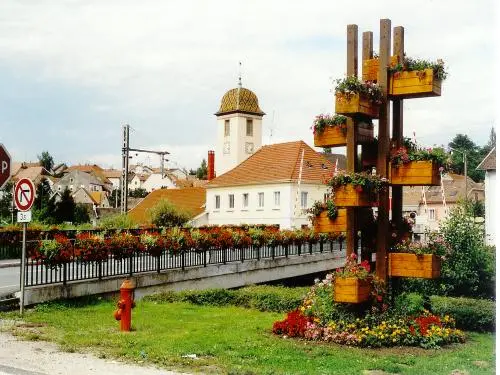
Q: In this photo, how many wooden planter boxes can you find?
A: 9